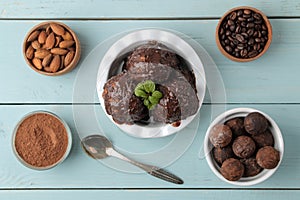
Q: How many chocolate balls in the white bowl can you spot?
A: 9